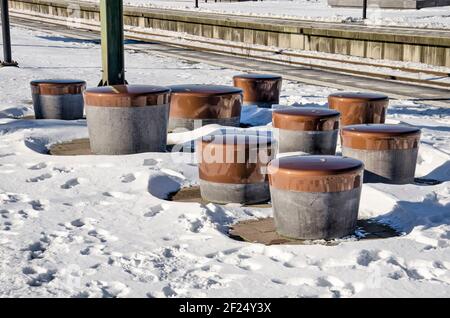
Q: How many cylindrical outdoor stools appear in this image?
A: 9